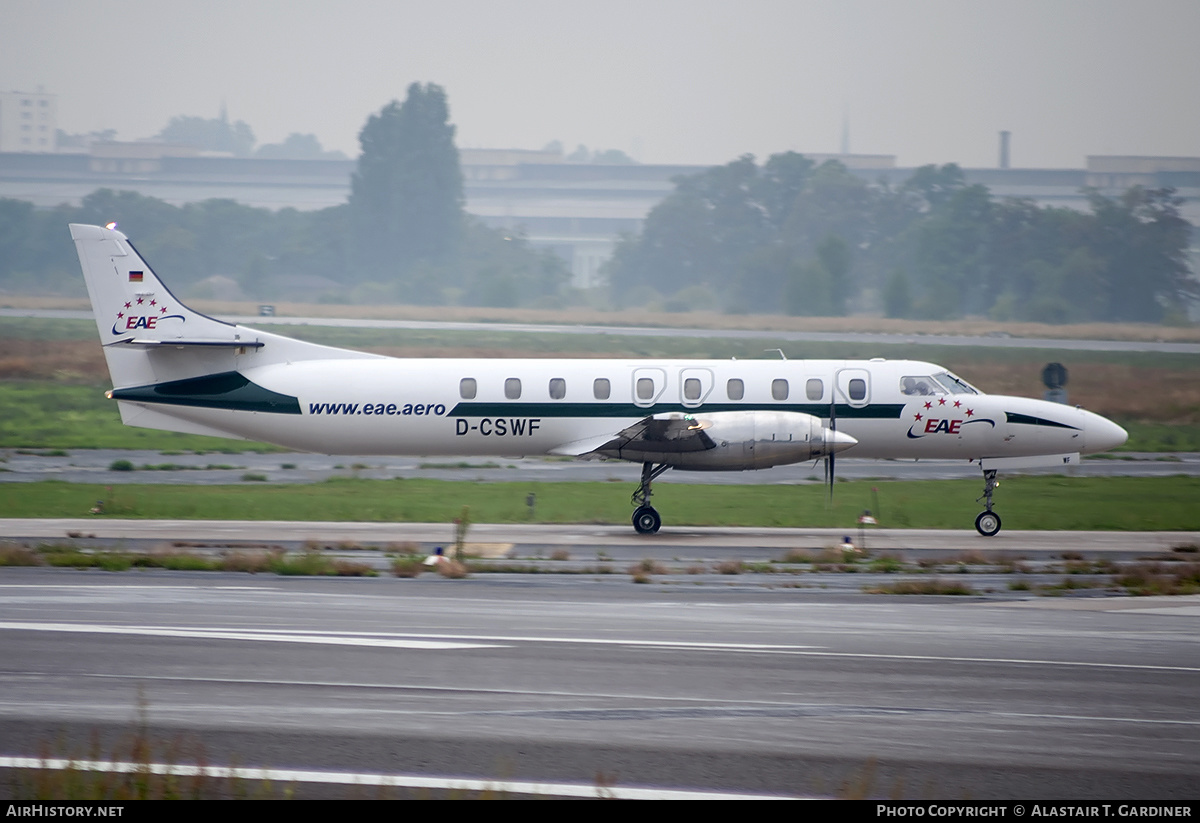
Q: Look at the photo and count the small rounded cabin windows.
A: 10